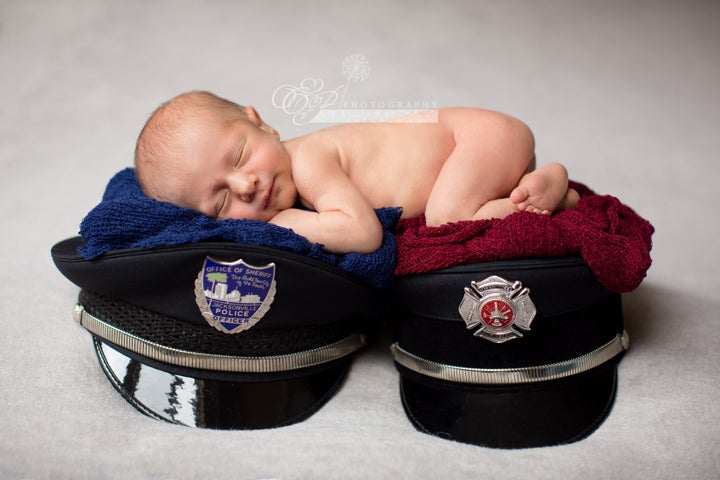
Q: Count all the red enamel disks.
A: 1